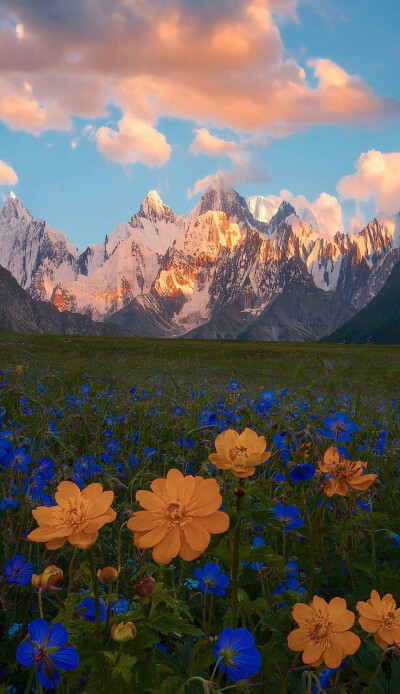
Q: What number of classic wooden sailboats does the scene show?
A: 0